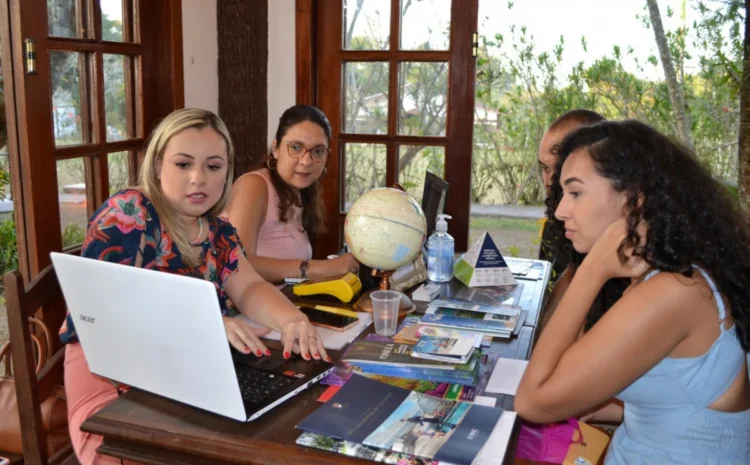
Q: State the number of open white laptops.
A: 1